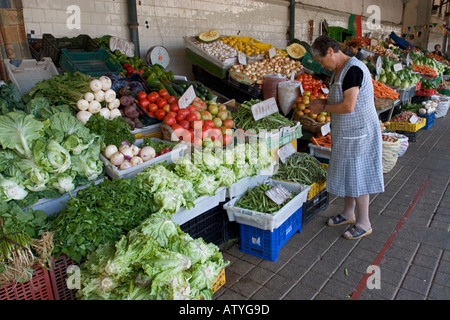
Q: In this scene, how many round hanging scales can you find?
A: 1